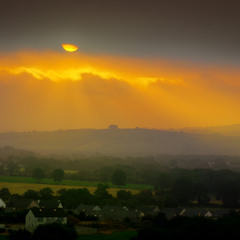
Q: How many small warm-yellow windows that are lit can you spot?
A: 2